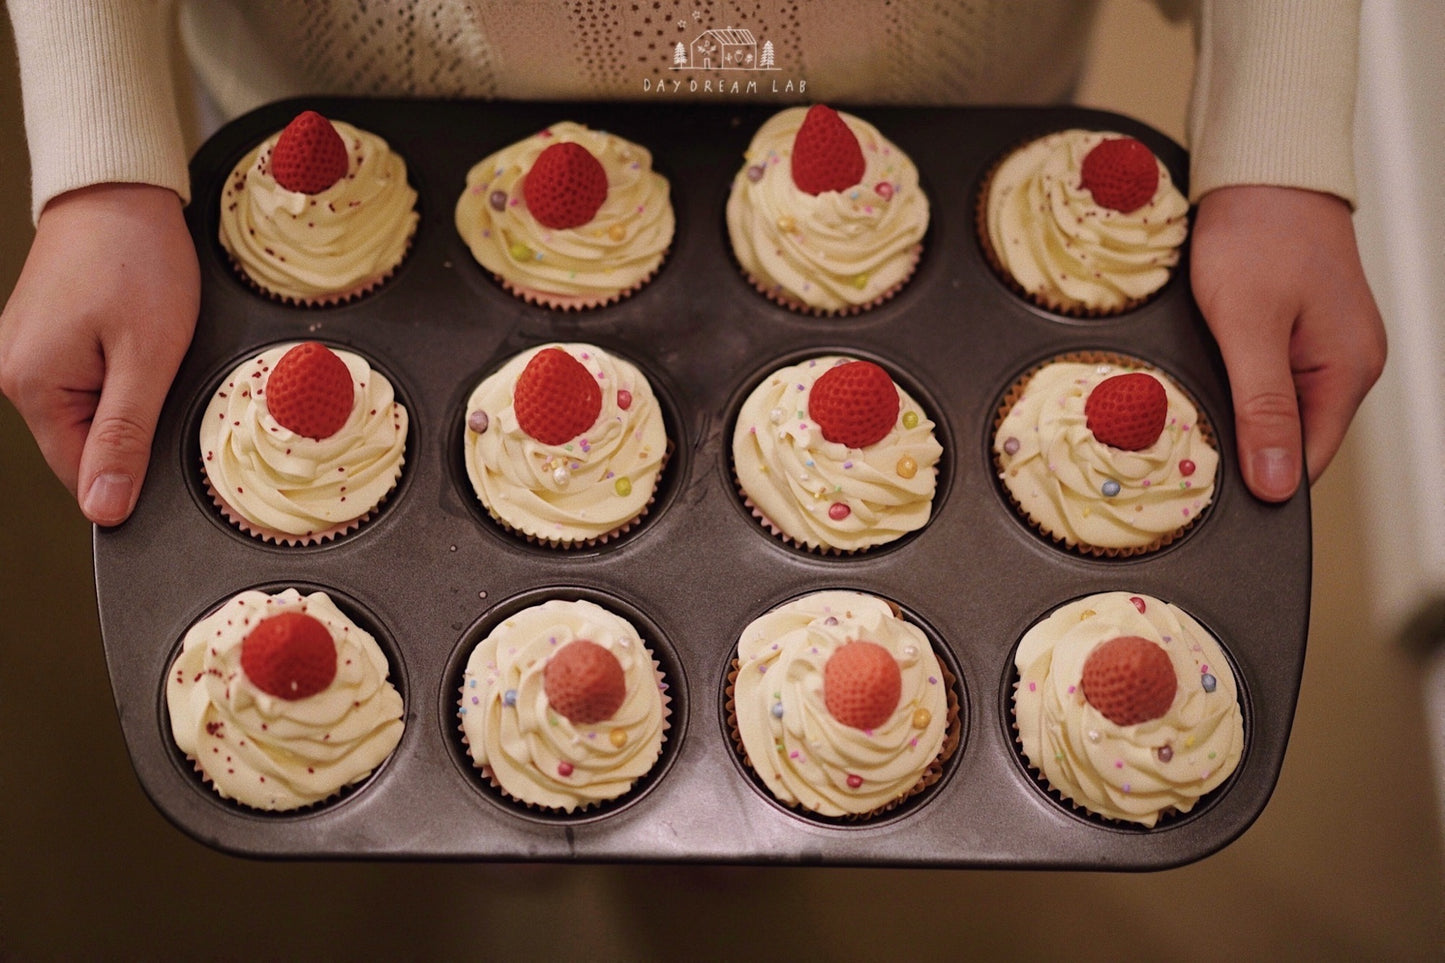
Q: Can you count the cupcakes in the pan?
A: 12